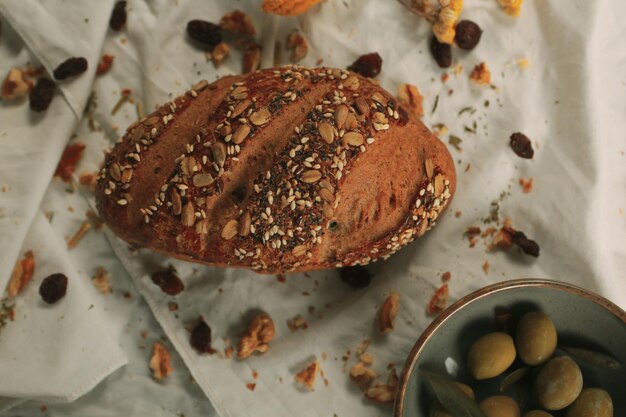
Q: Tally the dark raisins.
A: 13